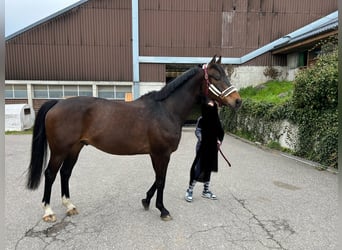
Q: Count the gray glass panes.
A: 8